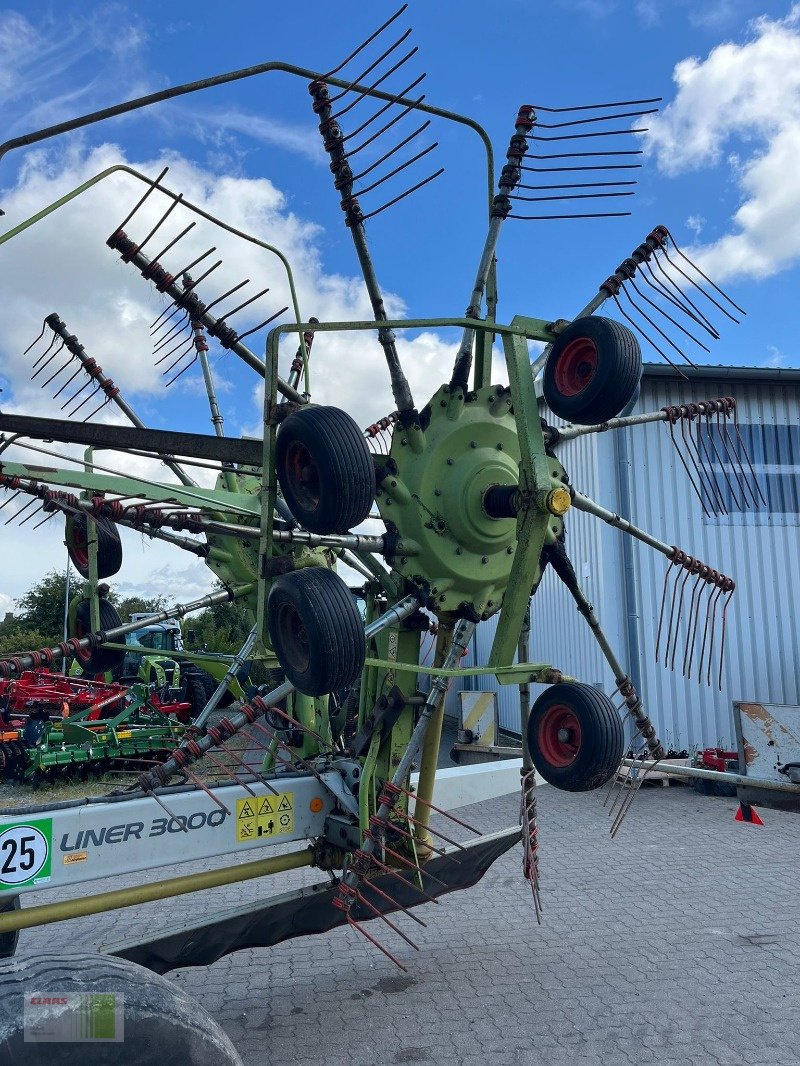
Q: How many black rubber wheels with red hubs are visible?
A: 6